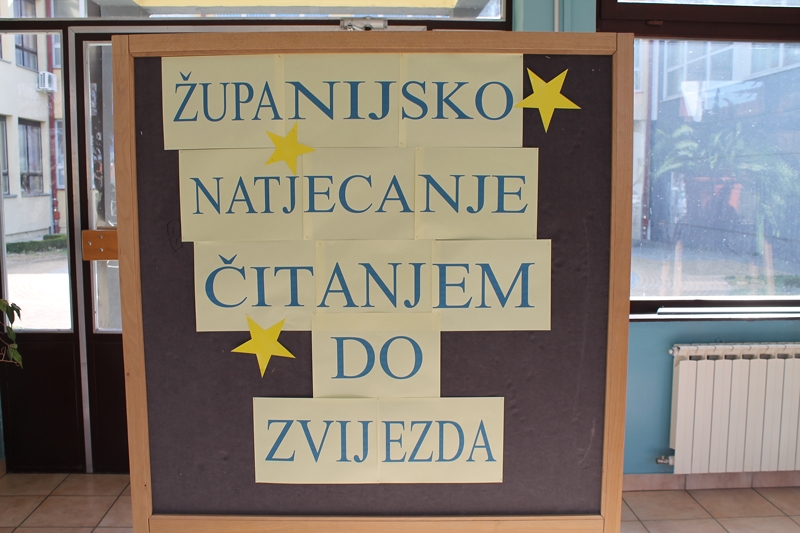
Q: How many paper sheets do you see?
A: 12